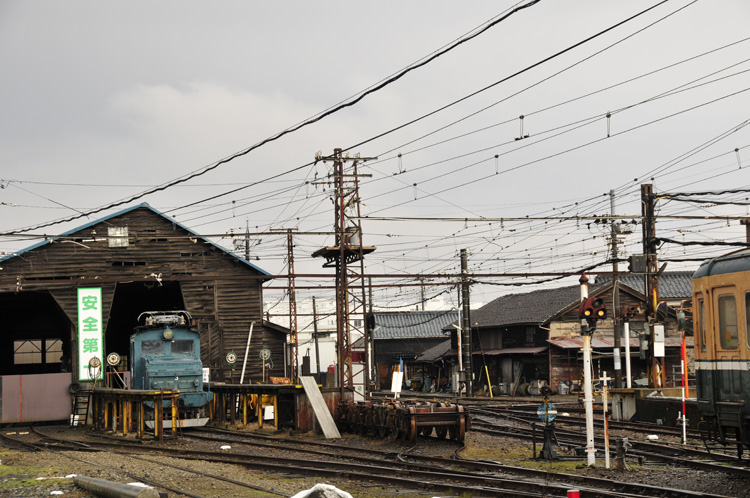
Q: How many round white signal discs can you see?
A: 4